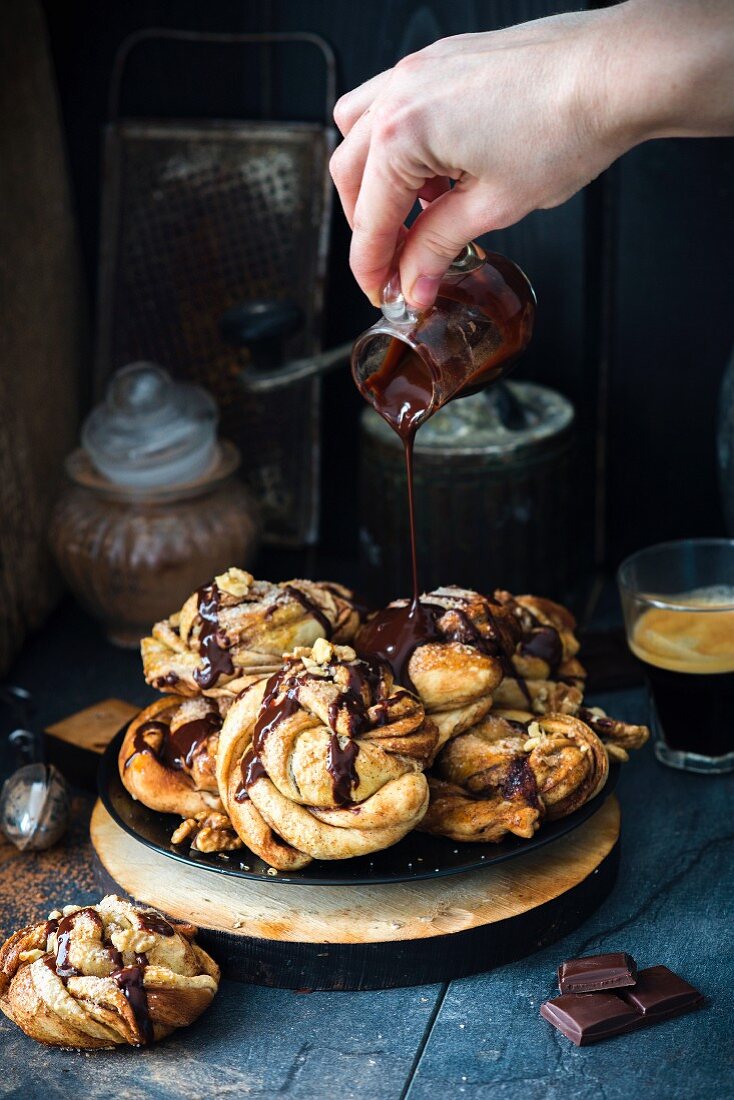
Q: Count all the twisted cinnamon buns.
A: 7